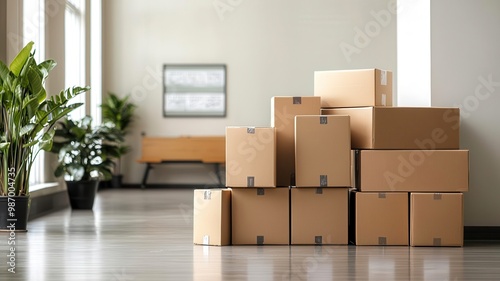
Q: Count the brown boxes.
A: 11